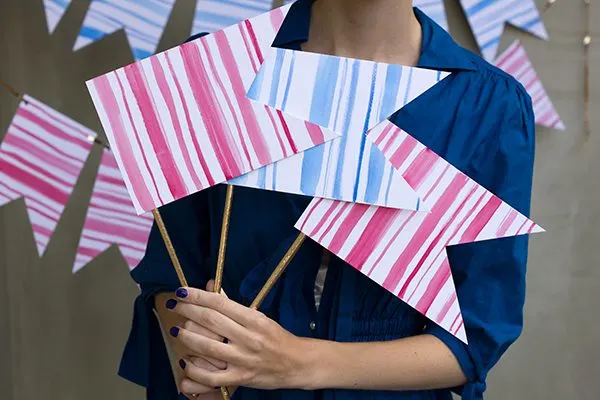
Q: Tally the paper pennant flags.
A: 11